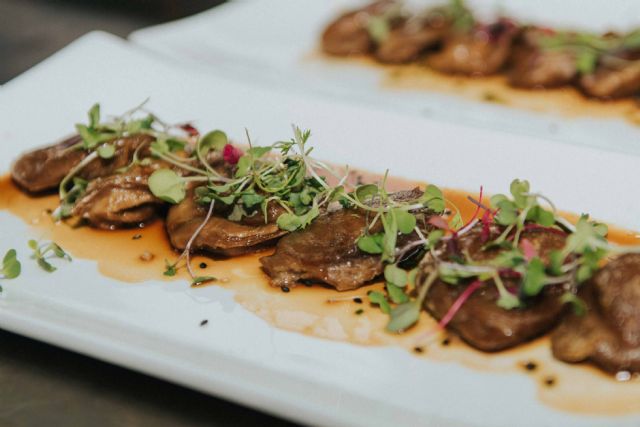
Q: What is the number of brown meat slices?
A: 11